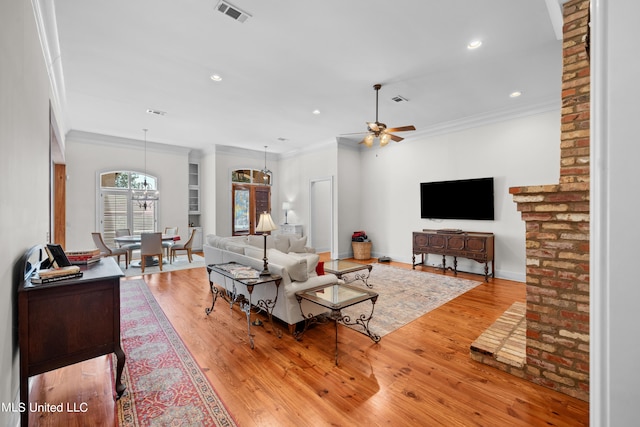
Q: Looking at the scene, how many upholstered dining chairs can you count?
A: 5